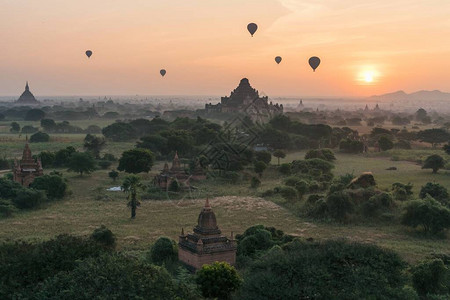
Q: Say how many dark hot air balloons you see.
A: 5